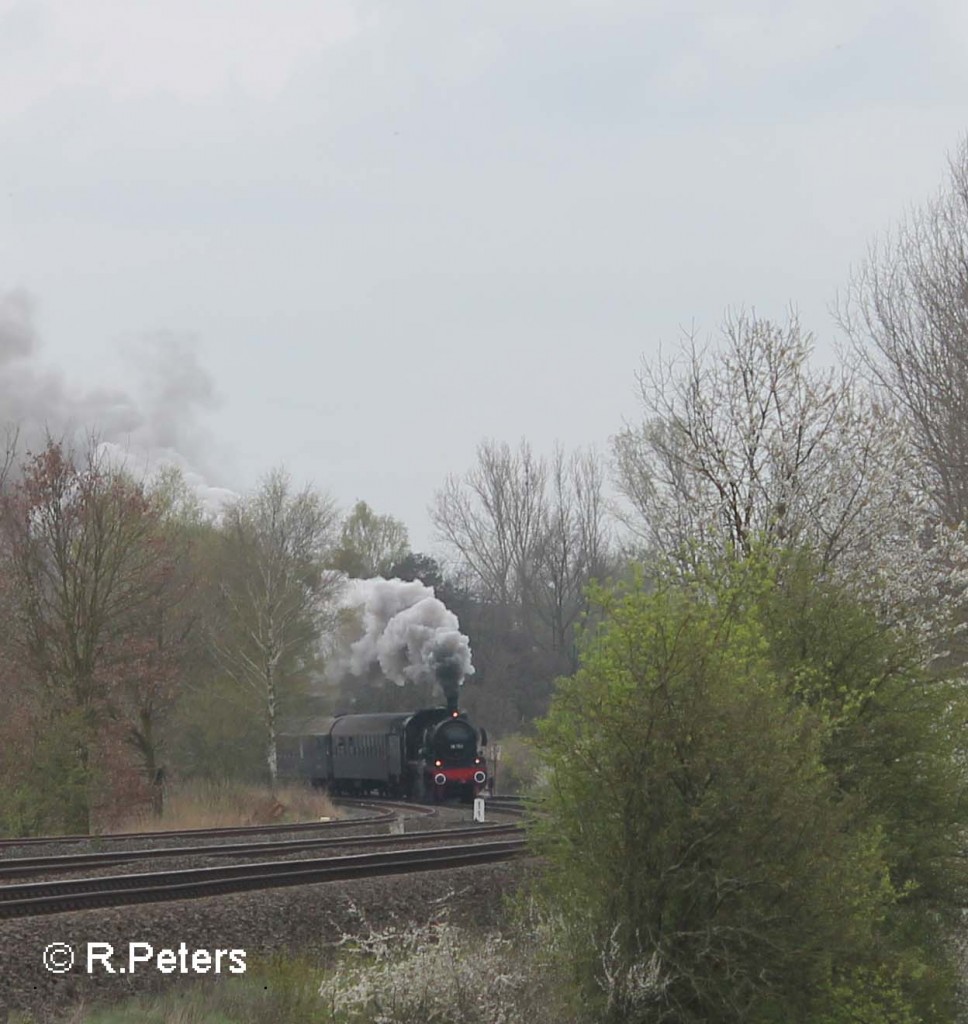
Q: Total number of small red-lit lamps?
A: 3